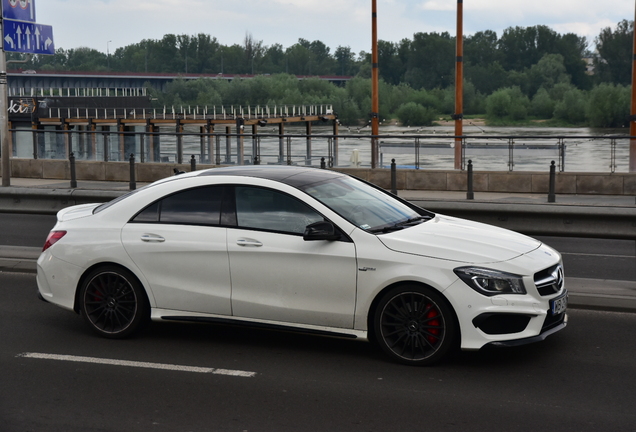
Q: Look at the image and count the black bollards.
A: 8